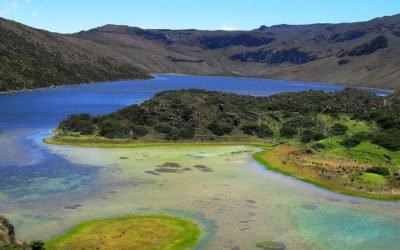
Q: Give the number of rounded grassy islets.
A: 1